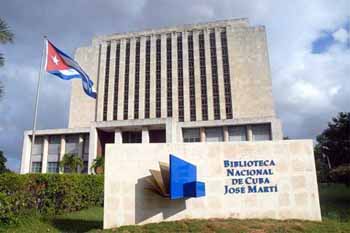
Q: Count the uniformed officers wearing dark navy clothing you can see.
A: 0